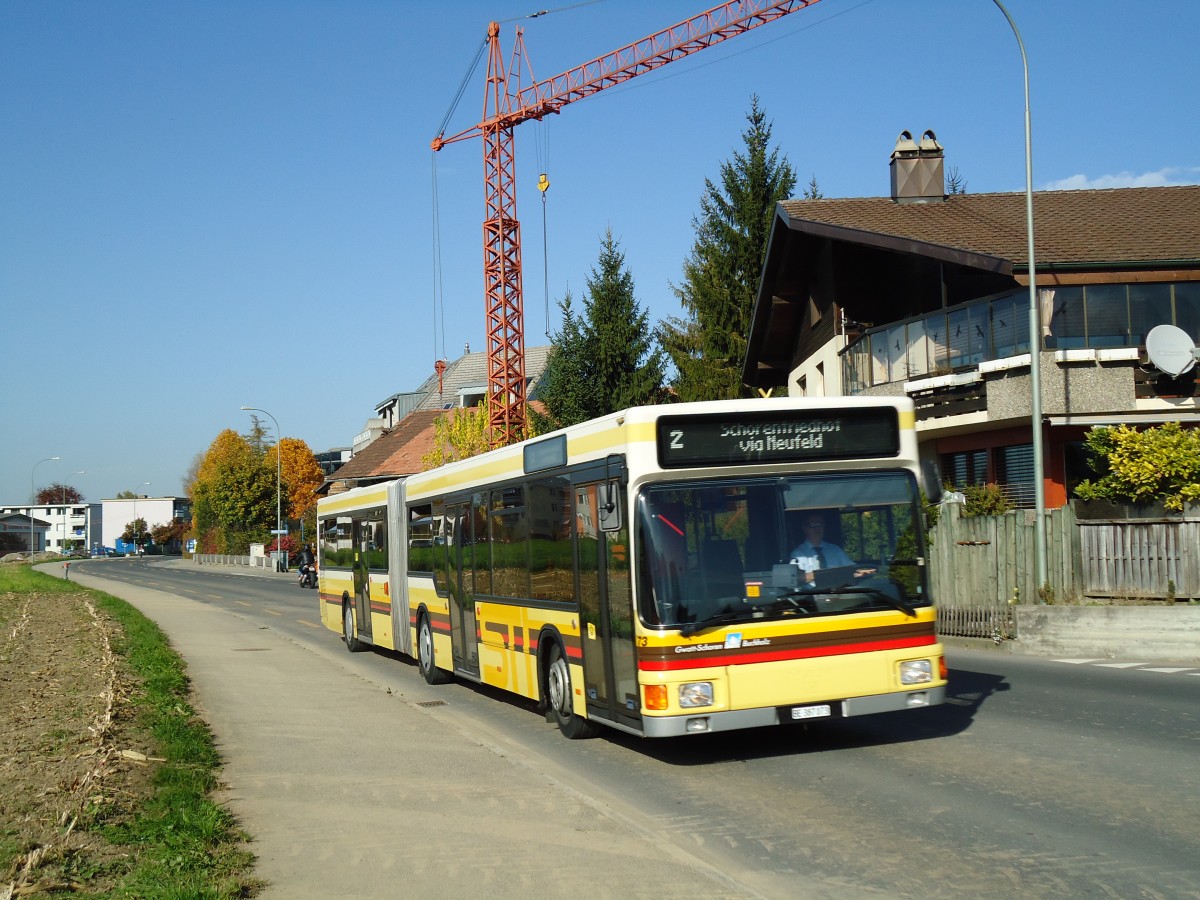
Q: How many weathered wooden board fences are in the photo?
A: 2